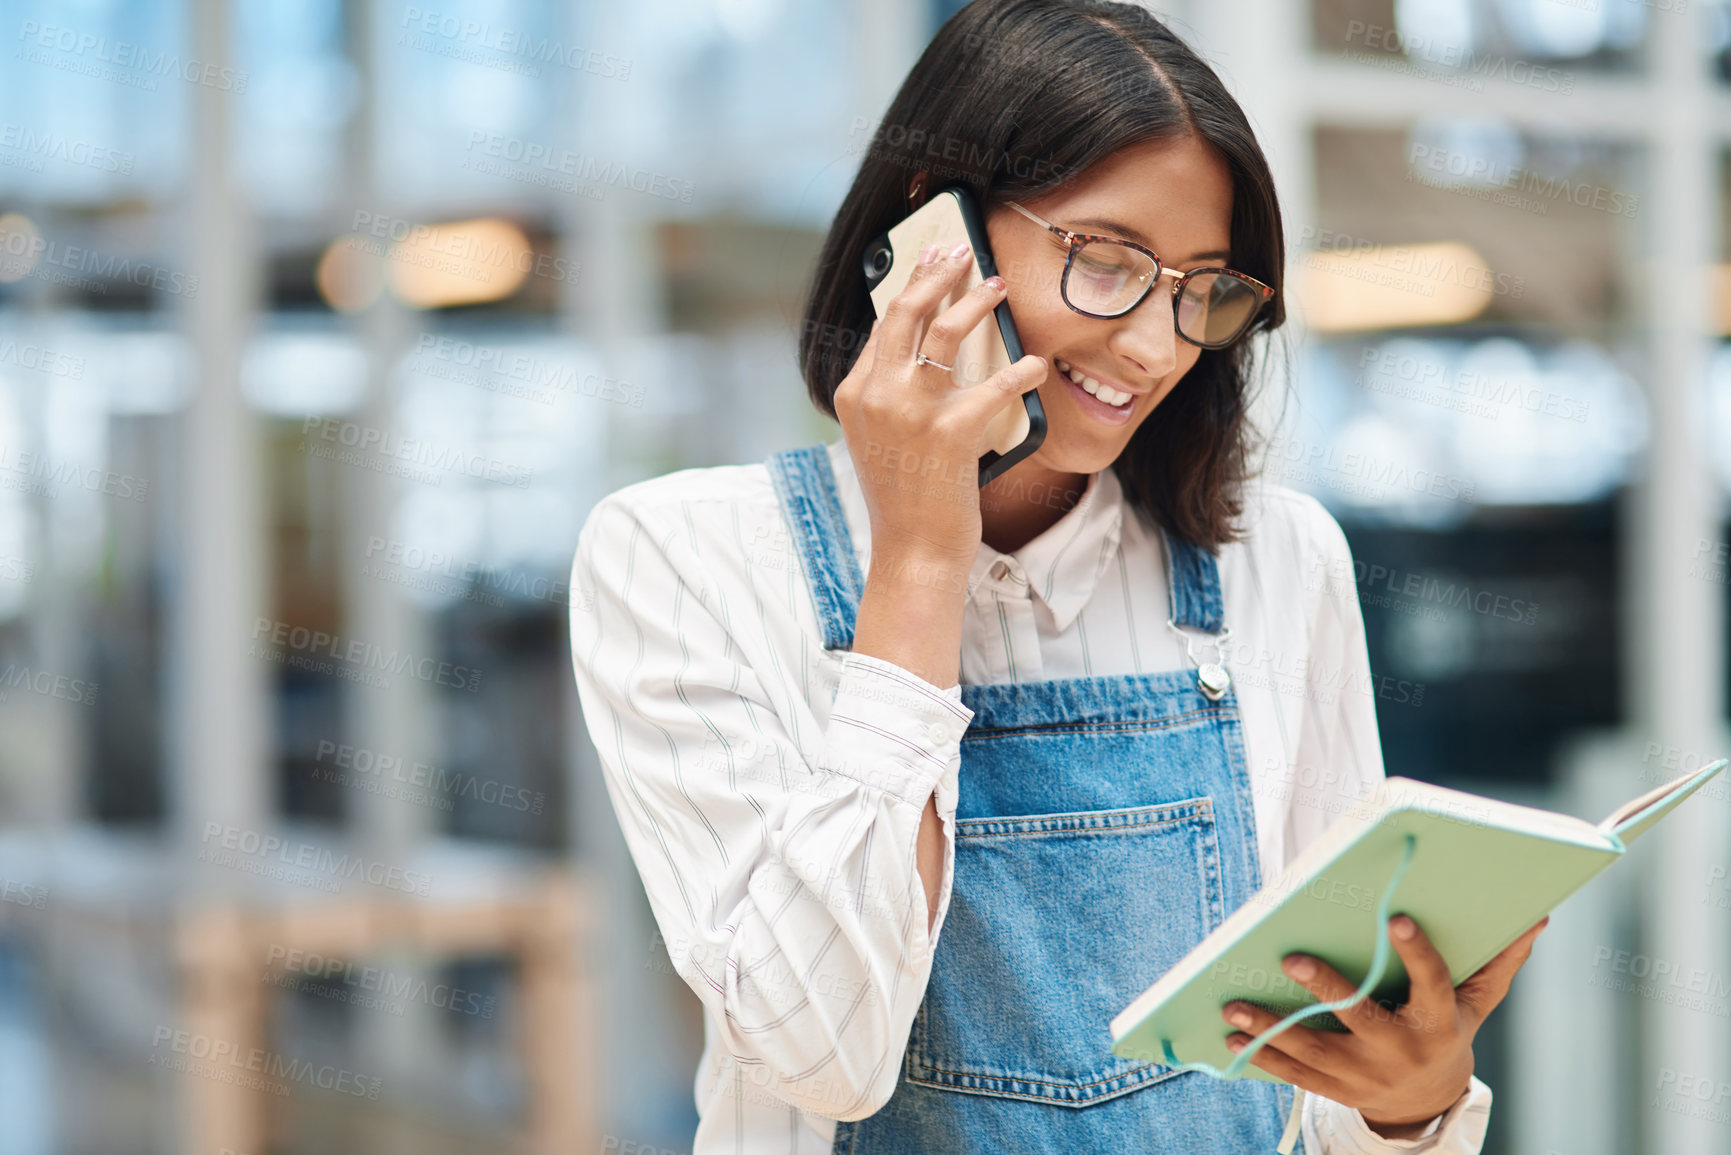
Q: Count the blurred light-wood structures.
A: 1